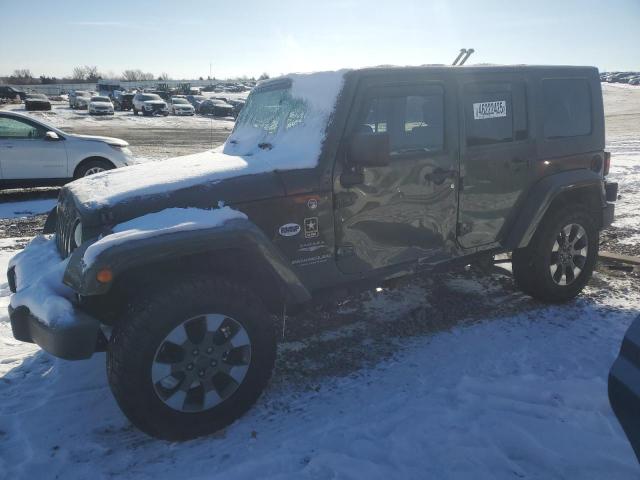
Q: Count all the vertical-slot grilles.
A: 1